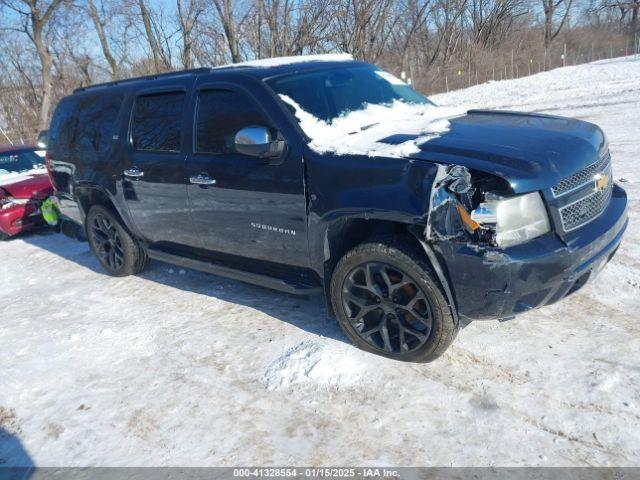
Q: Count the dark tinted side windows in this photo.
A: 3